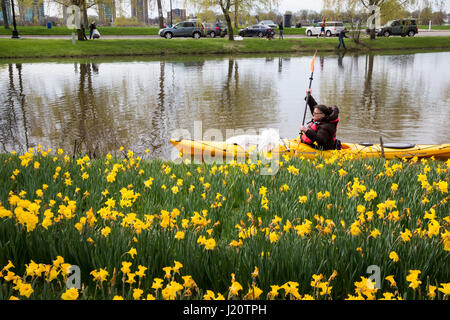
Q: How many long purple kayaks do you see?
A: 0